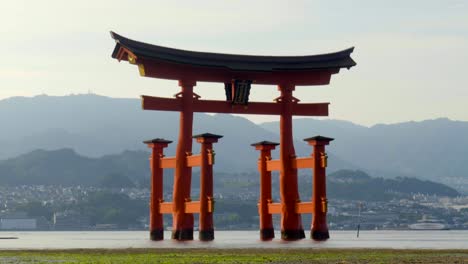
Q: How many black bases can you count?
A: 6